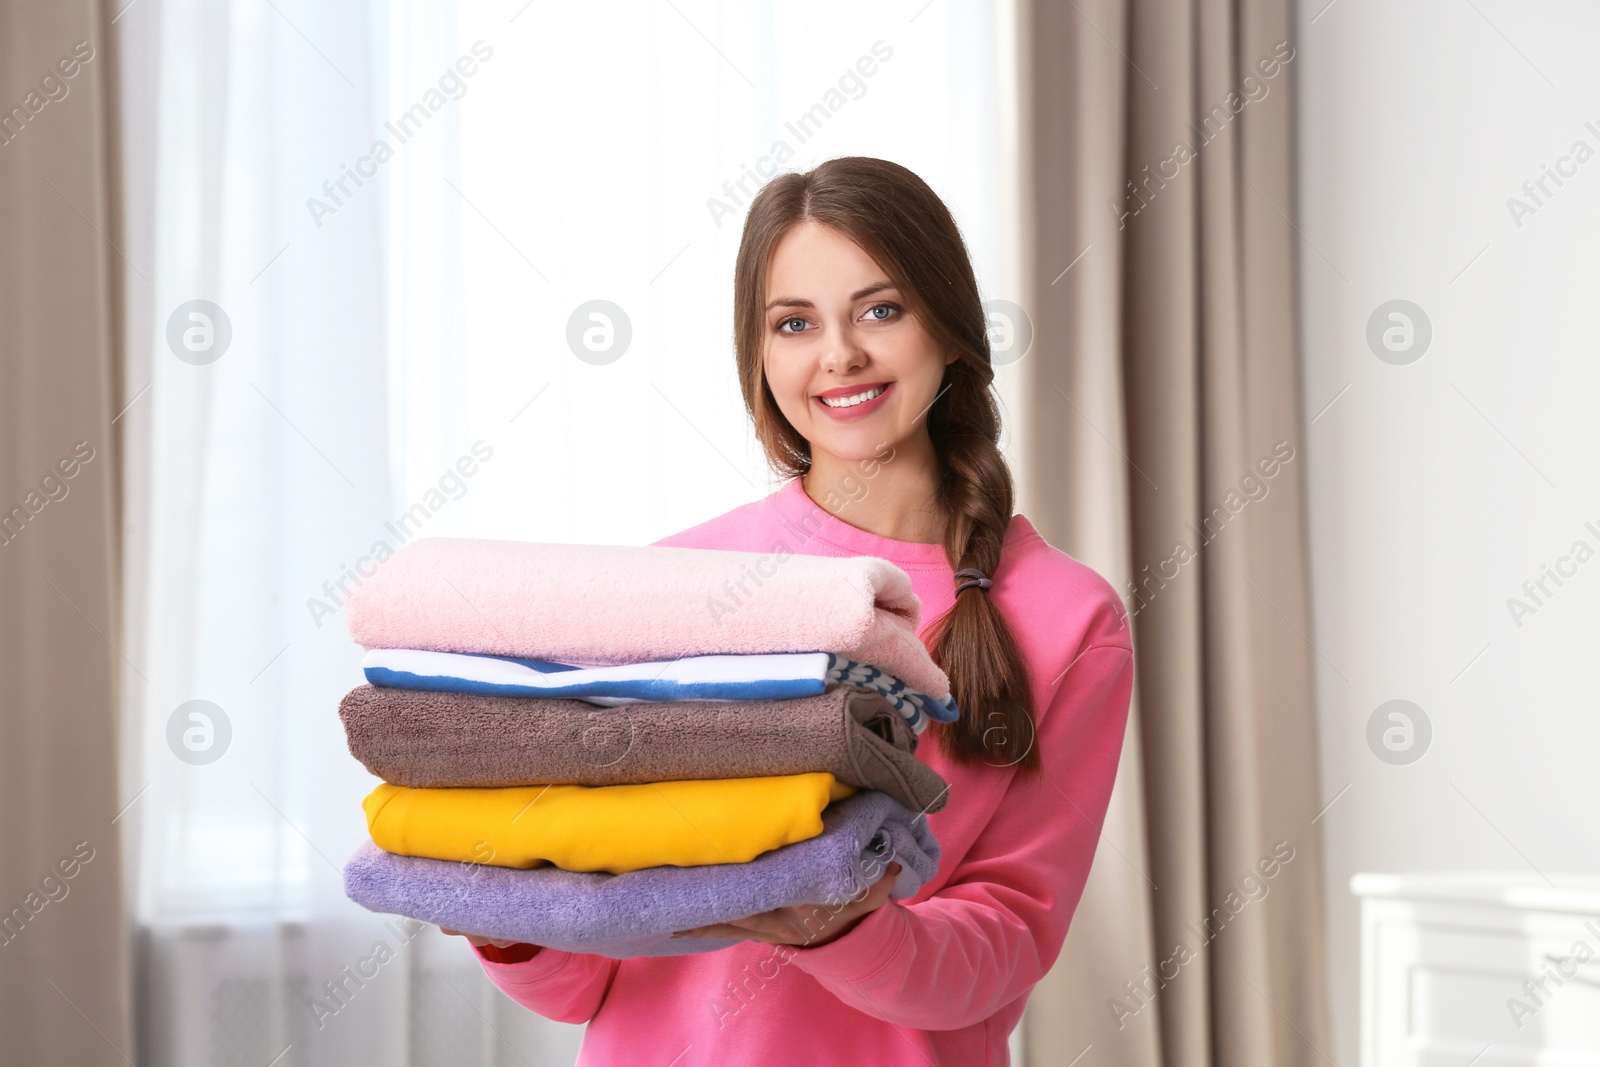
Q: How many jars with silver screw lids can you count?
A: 0